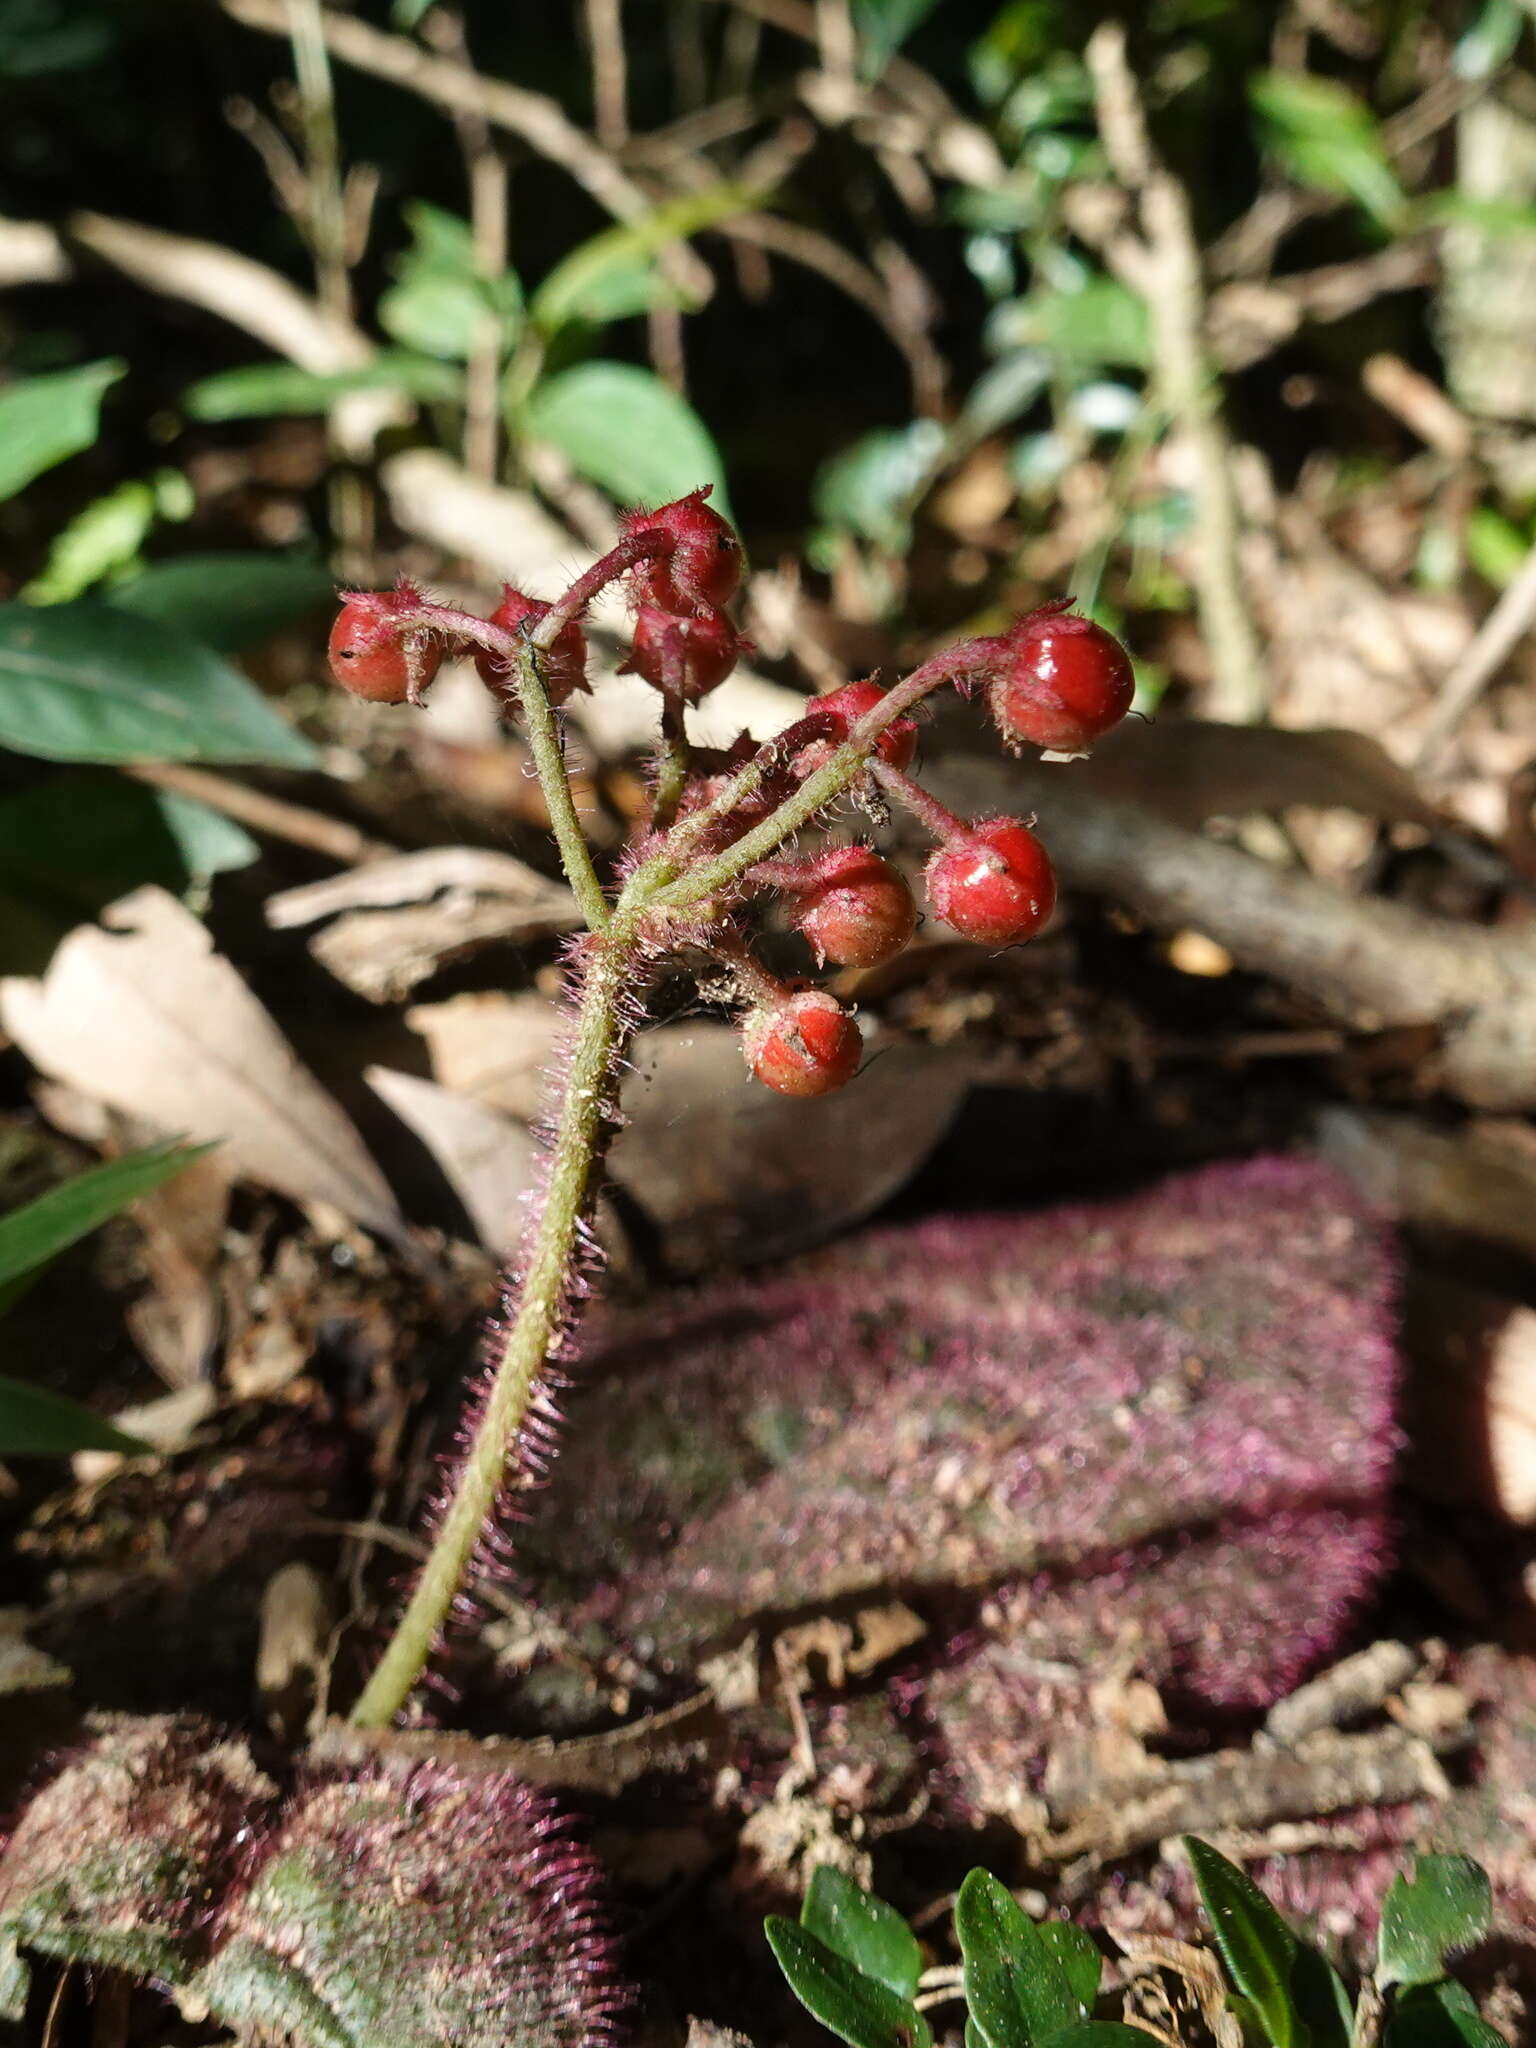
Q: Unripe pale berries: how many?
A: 0